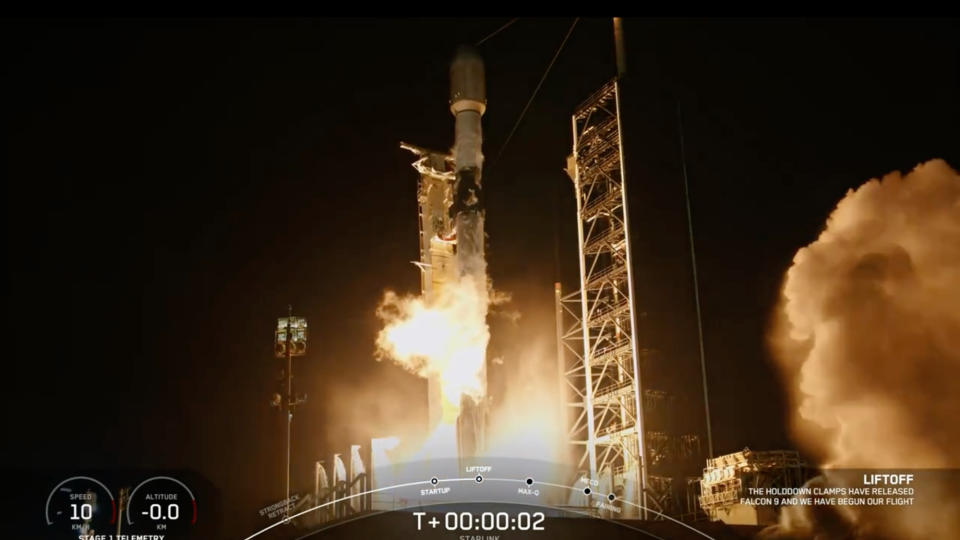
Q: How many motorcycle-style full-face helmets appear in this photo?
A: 0